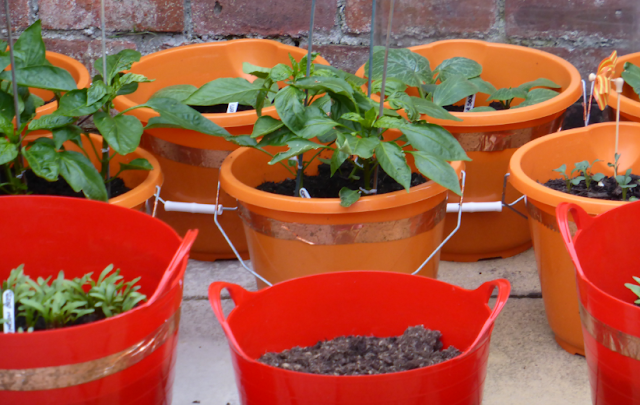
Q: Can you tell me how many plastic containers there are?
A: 10